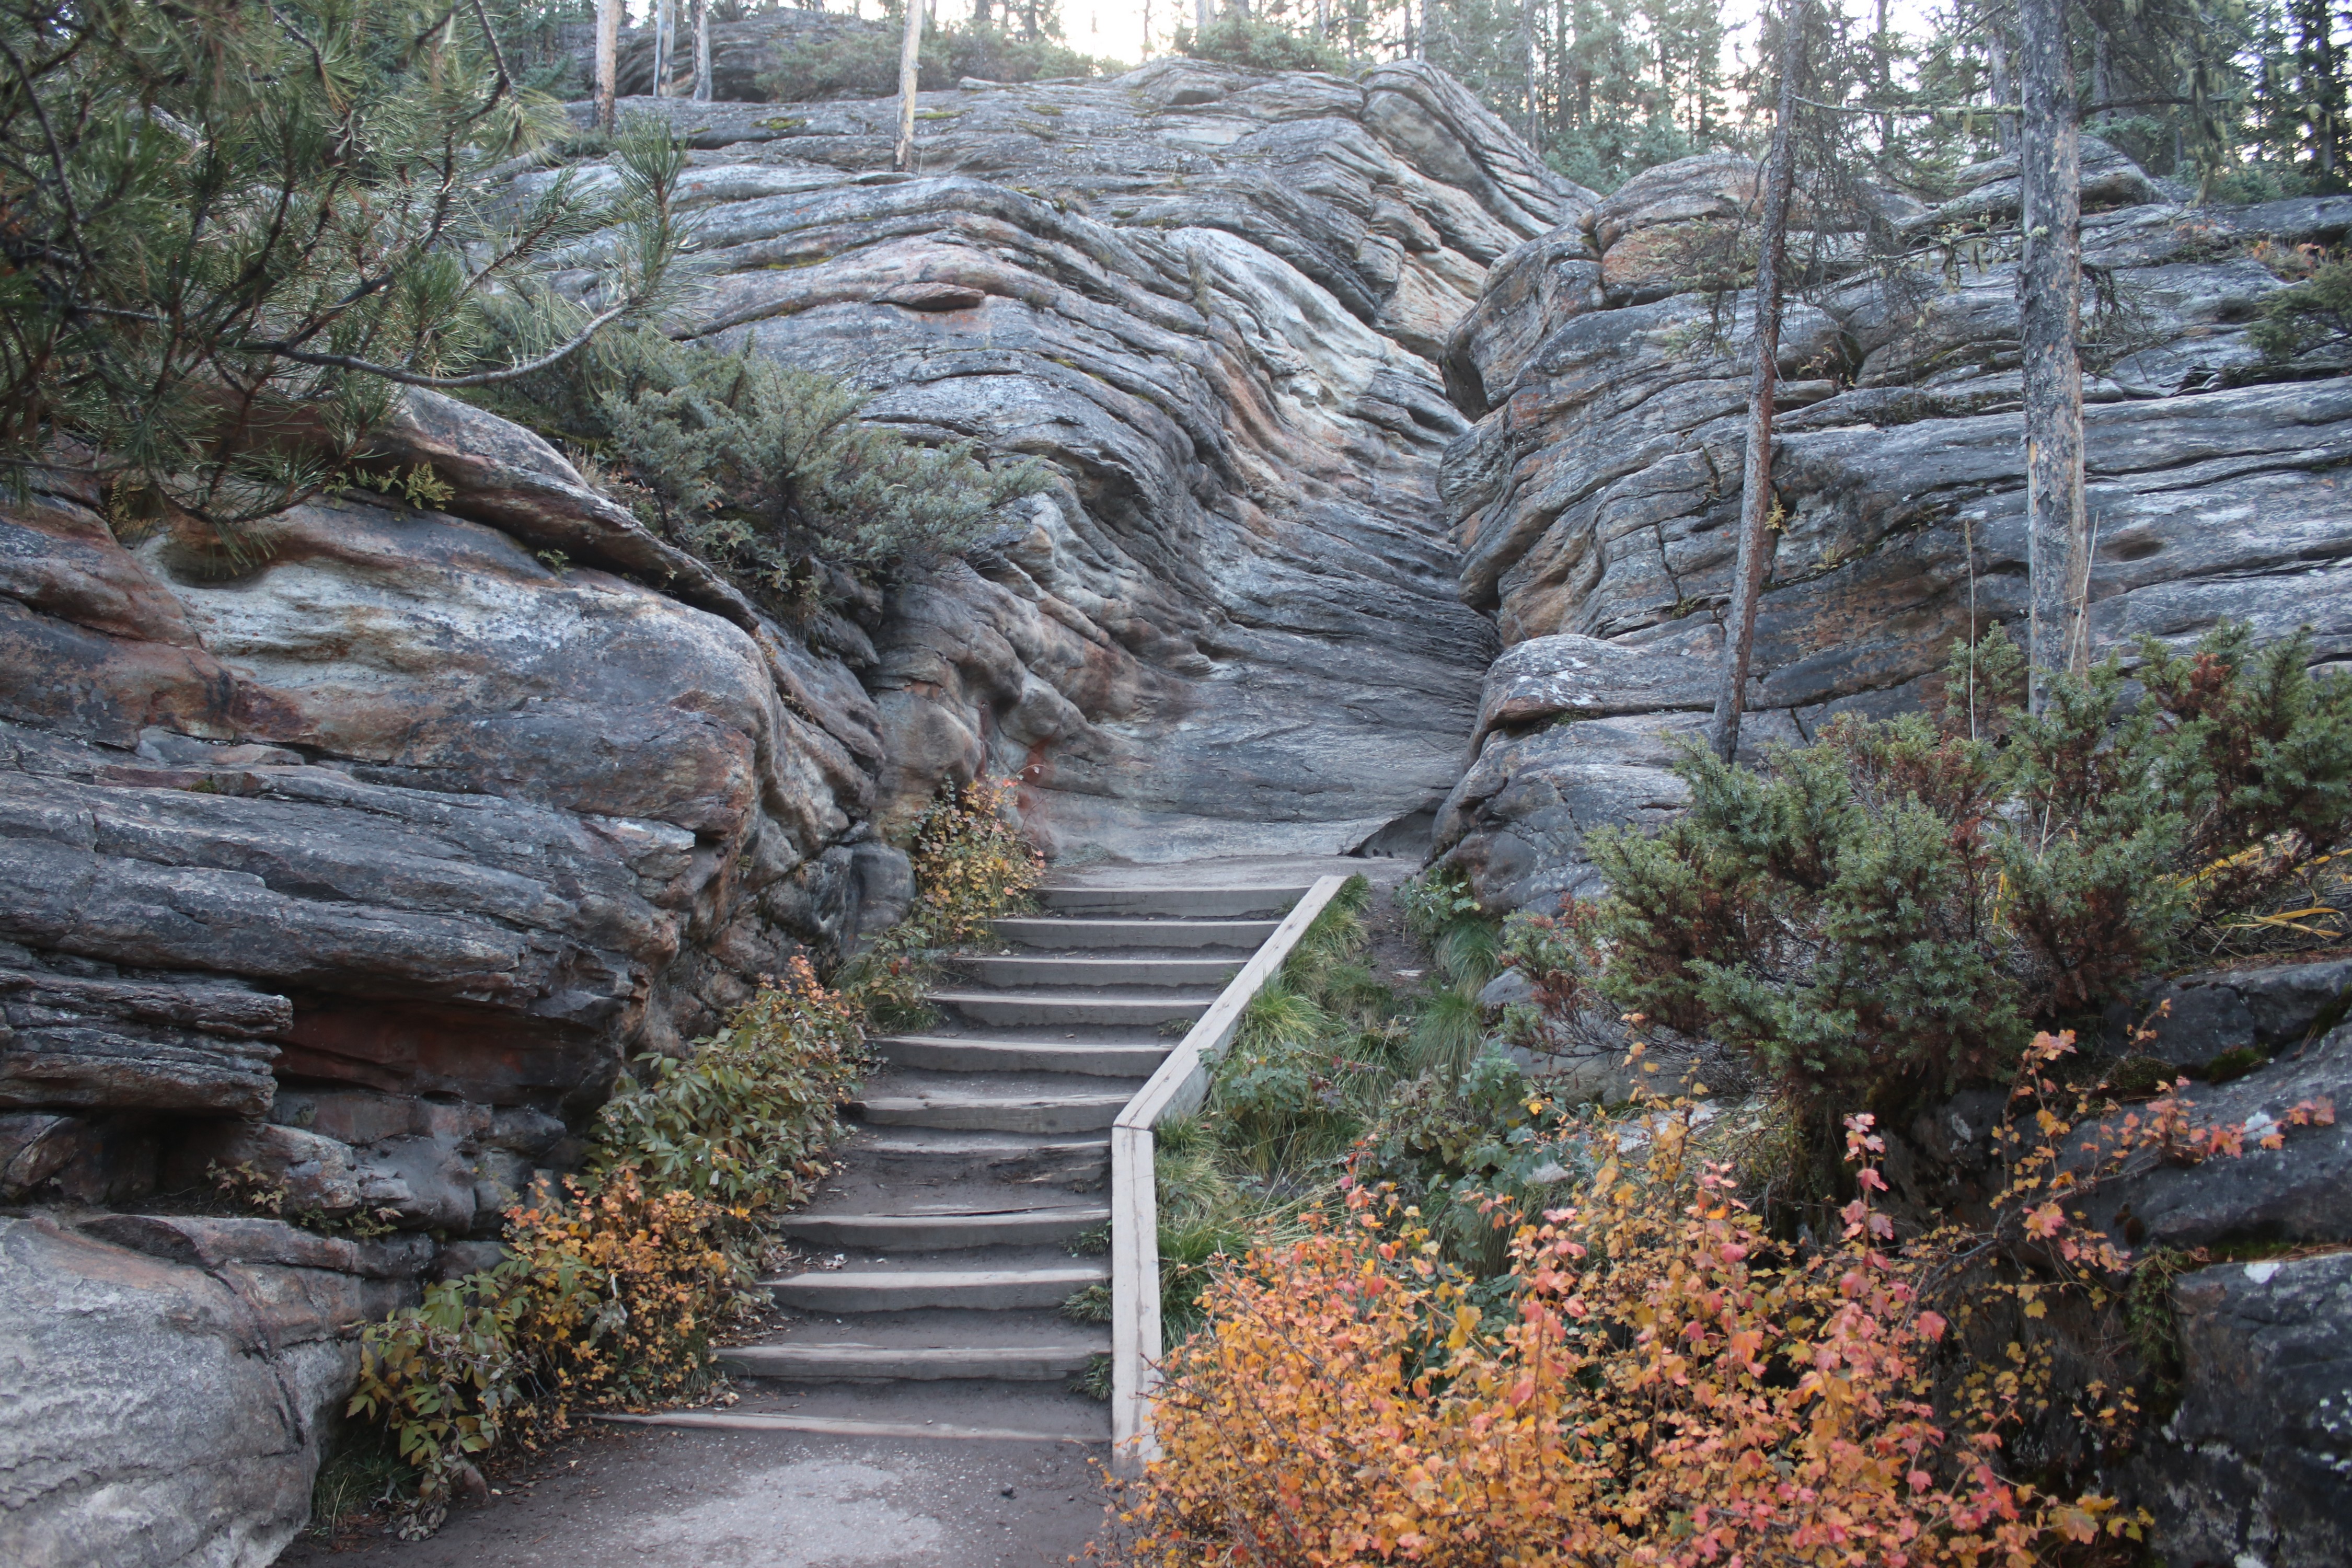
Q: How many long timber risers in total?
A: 11